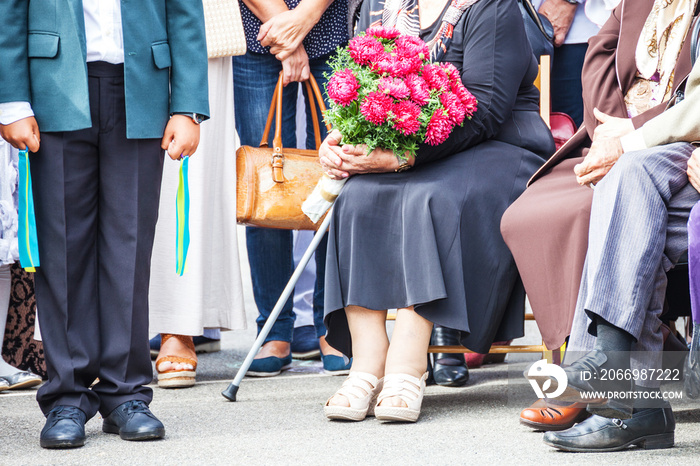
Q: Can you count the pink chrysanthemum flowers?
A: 15